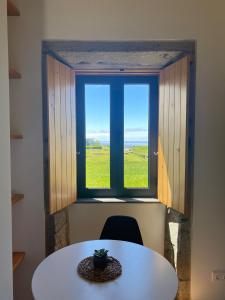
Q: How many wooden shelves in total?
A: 5